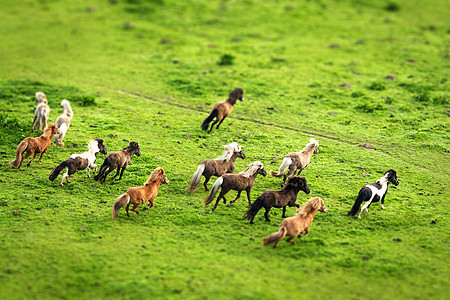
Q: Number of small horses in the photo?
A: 13